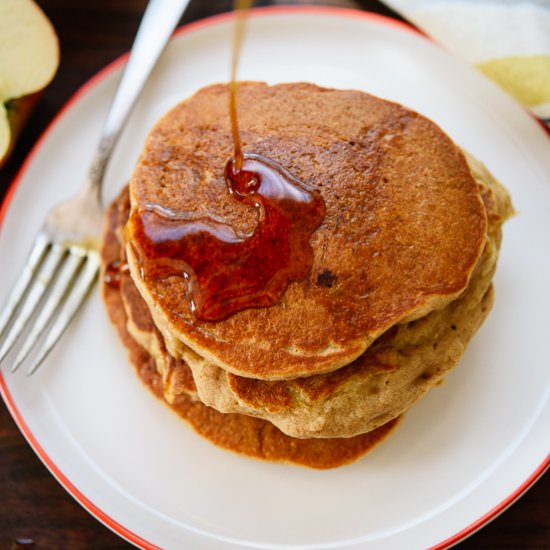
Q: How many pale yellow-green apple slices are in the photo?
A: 1